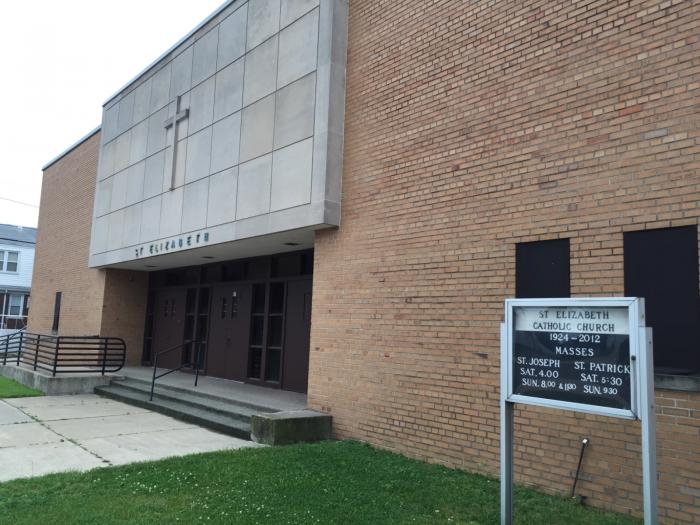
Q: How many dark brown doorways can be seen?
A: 3